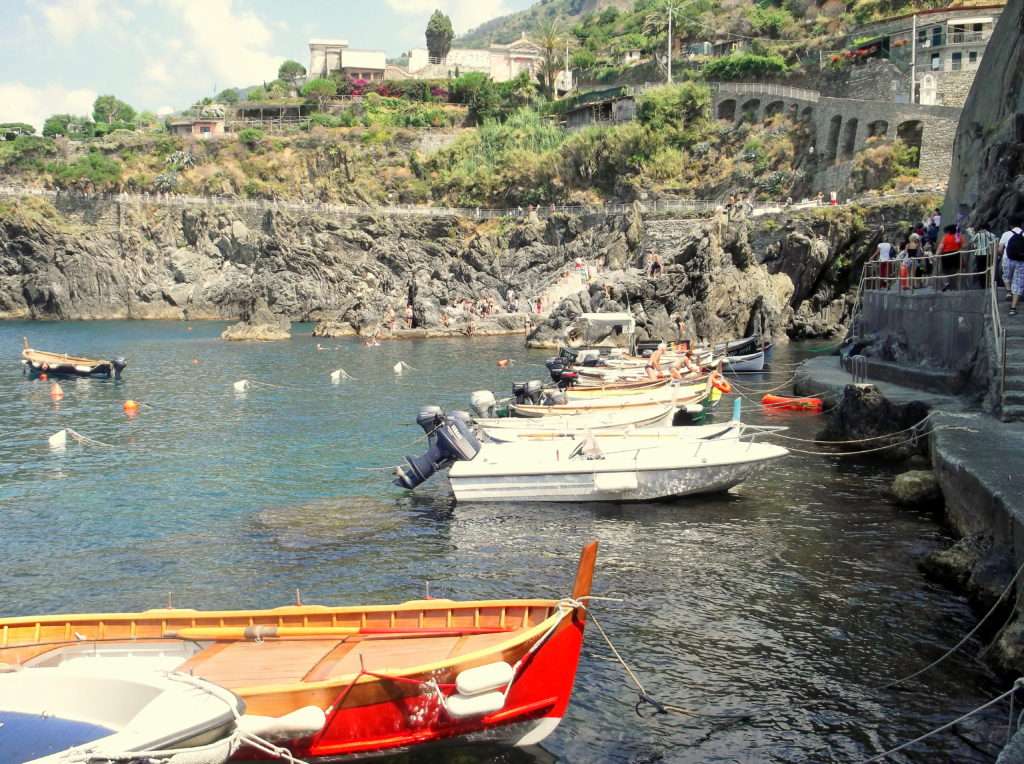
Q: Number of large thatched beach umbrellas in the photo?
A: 0